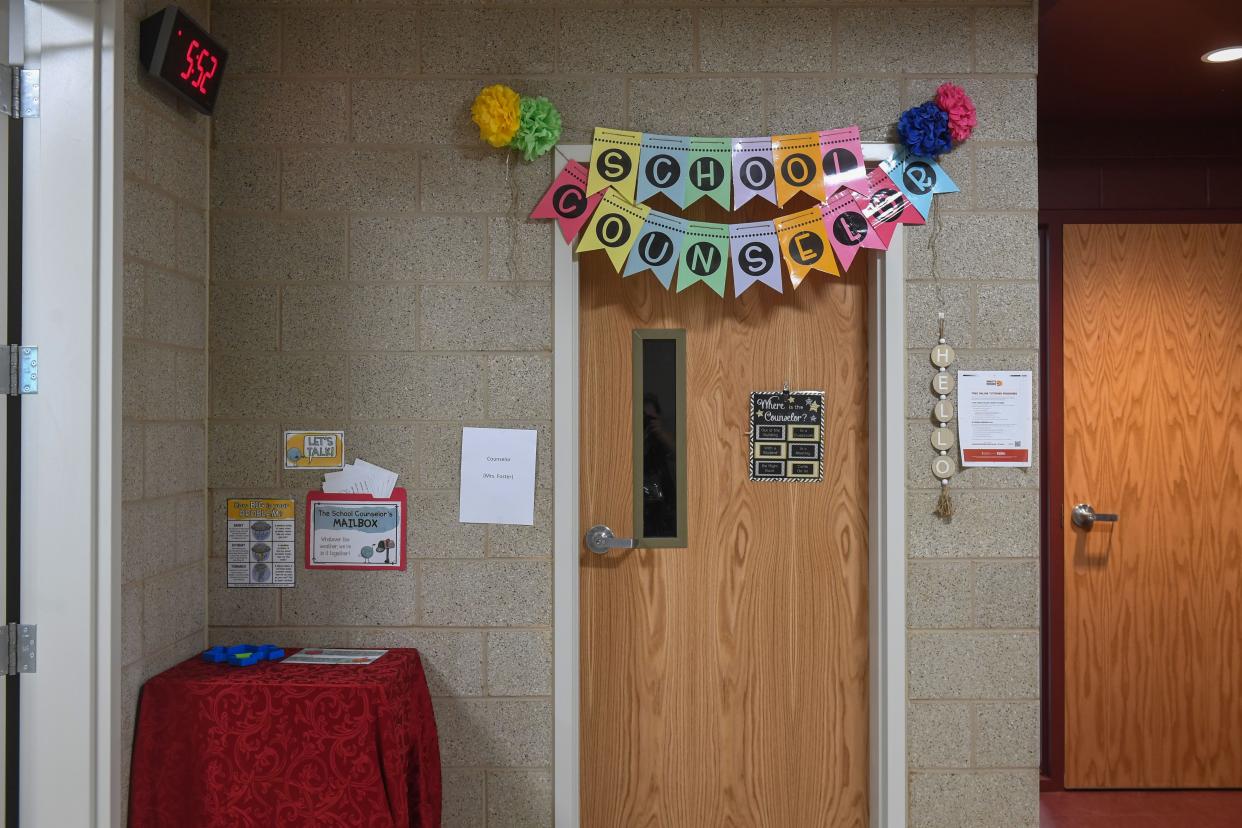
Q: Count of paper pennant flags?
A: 15